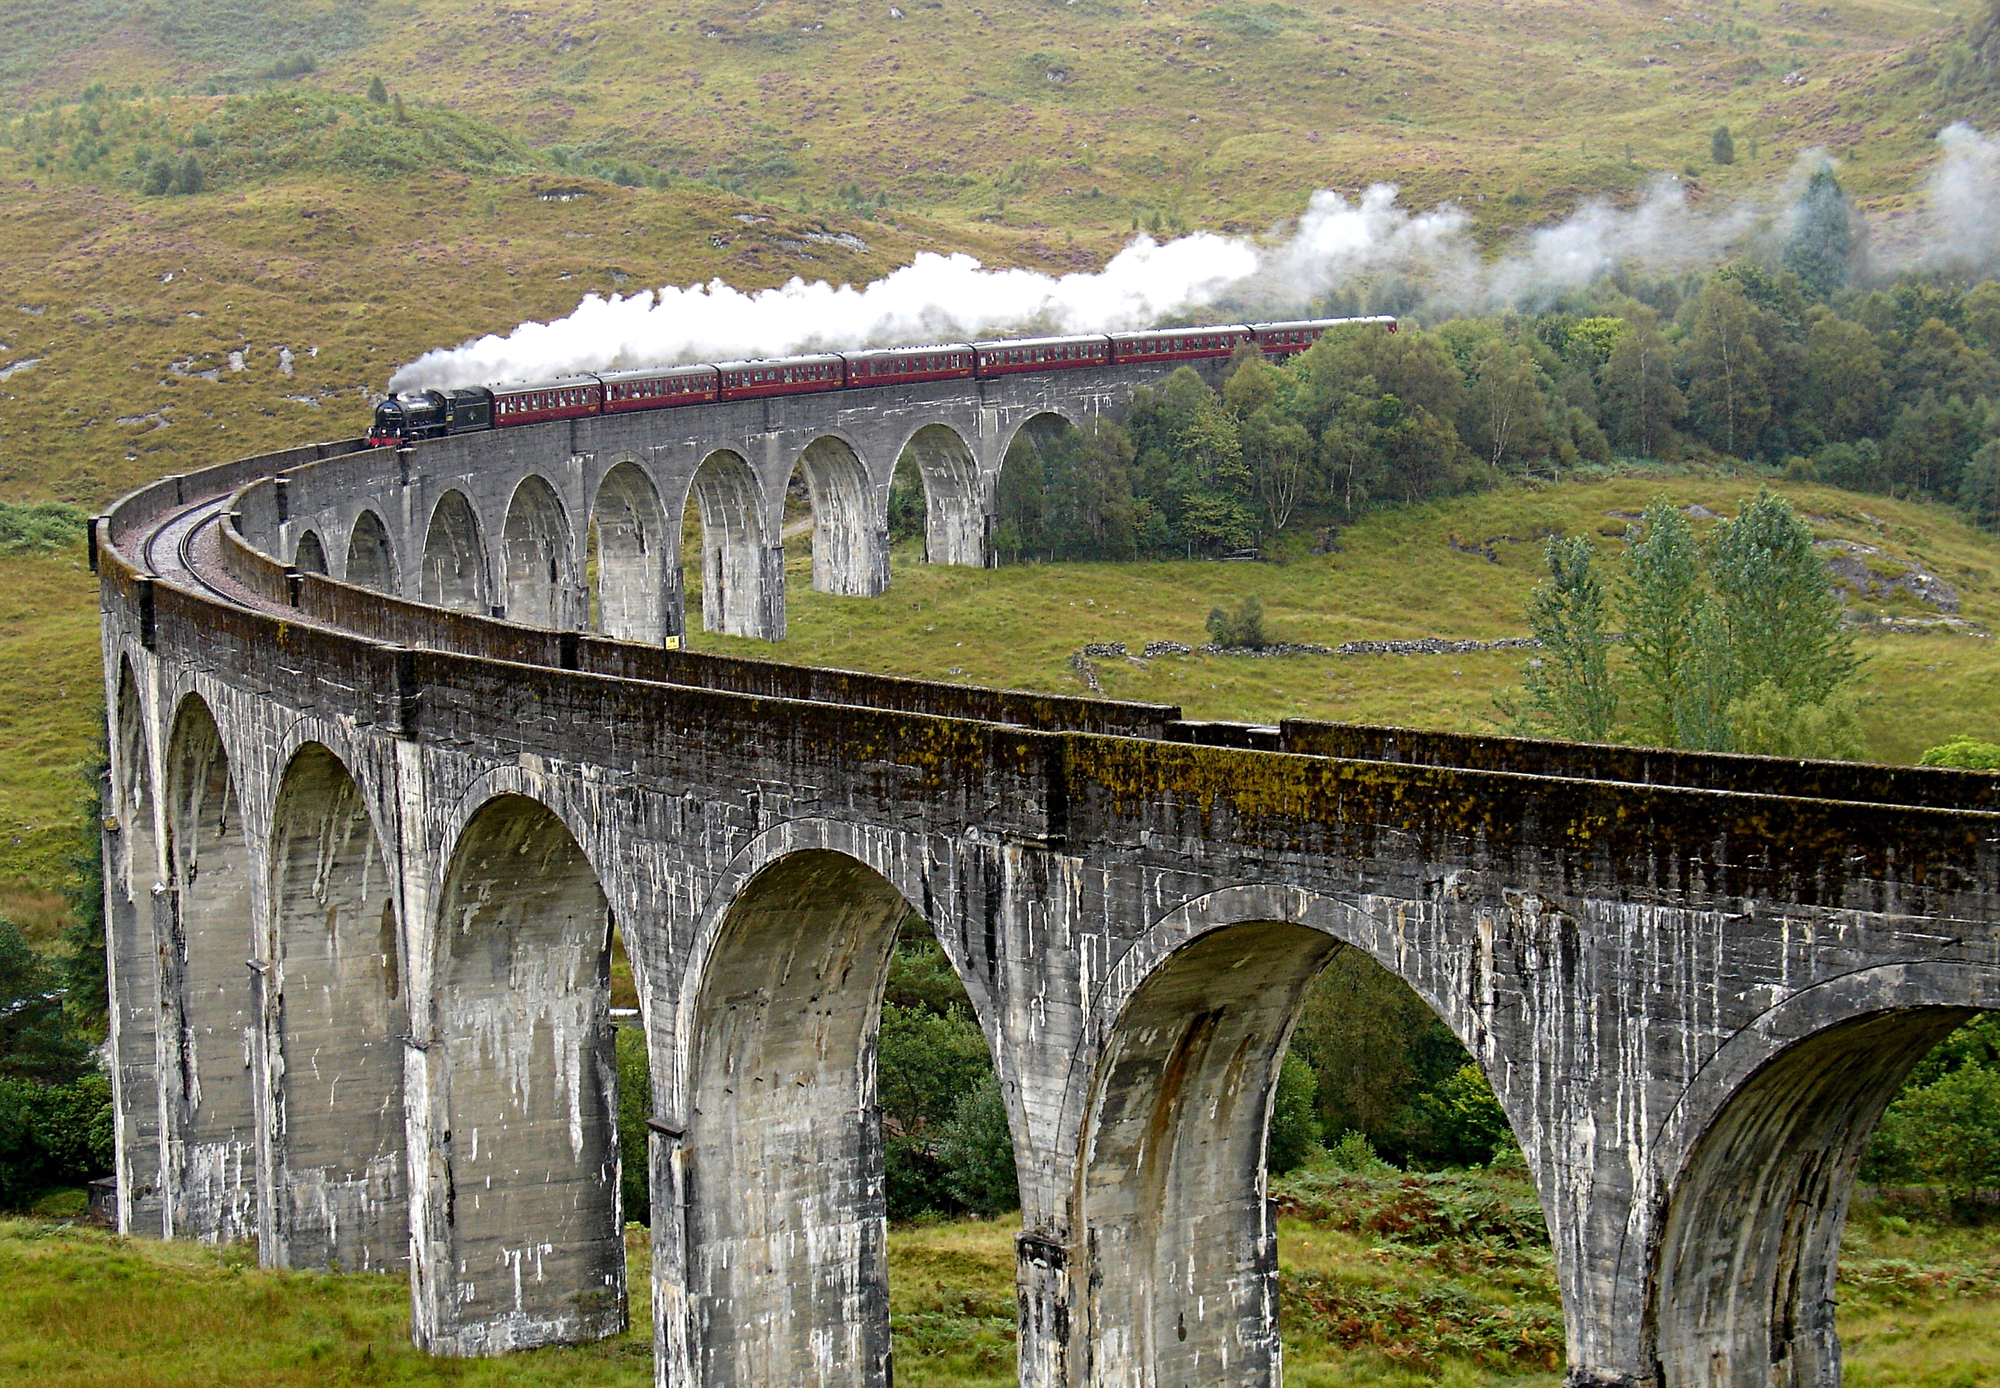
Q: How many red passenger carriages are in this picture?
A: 7